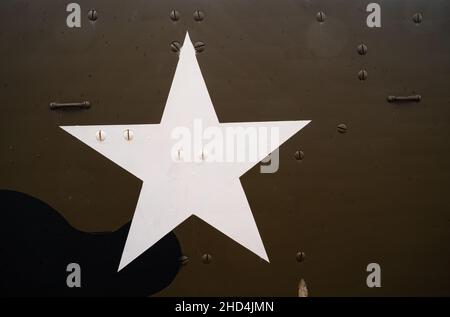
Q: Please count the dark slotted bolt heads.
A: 14